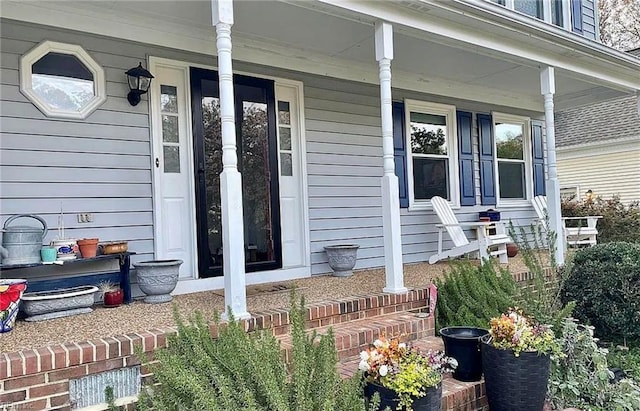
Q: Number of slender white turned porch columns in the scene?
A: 3